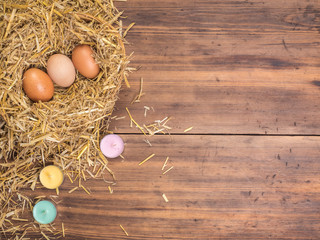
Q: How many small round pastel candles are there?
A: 3